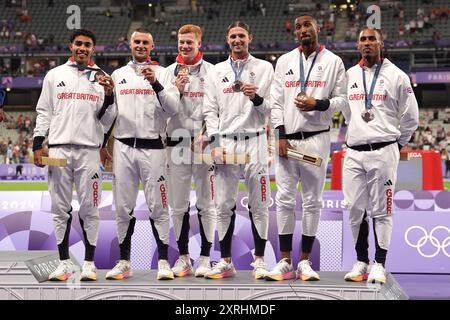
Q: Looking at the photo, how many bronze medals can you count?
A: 6